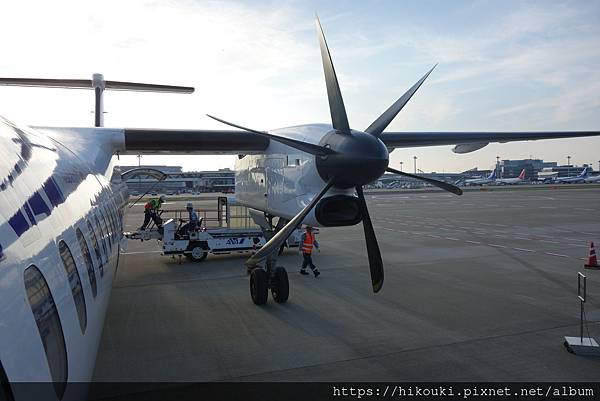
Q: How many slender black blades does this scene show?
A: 6